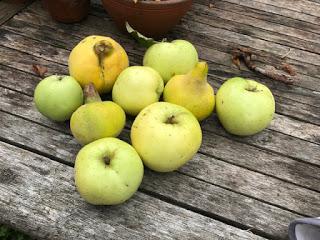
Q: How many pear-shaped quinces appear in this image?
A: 2